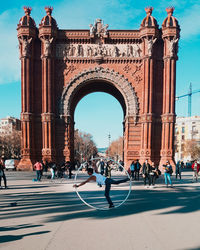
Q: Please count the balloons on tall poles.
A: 0